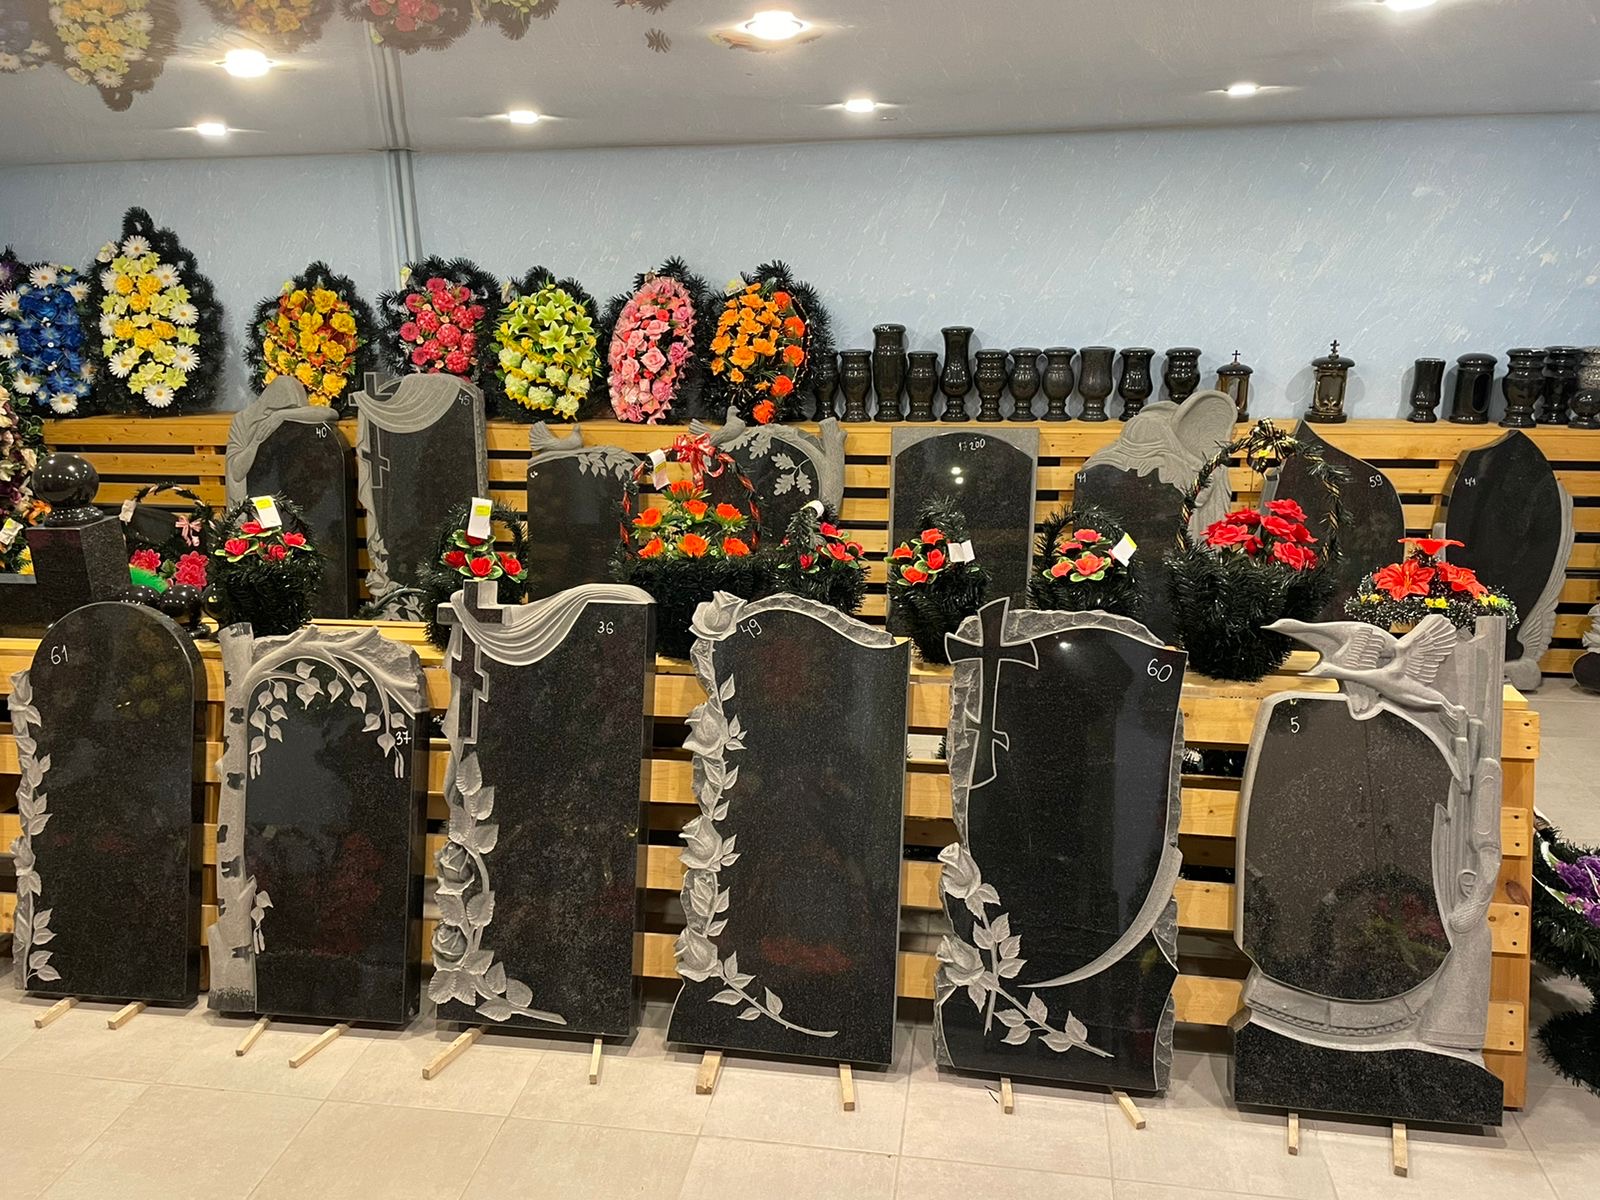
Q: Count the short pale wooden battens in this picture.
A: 12